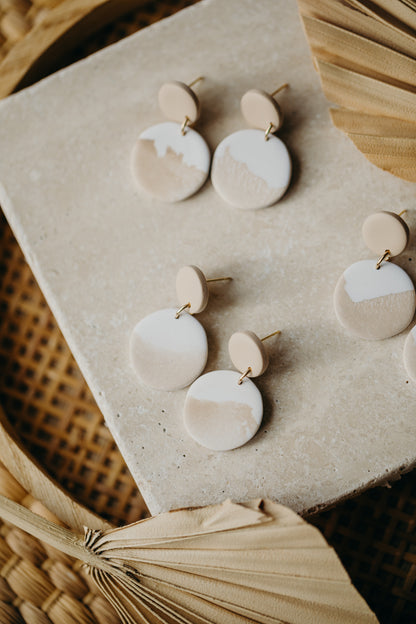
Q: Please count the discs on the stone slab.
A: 11